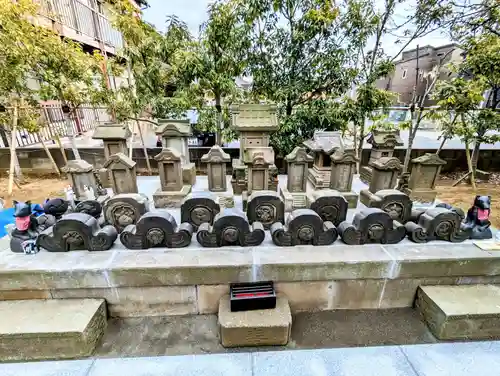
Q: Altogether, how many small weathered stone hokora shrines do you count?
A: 14